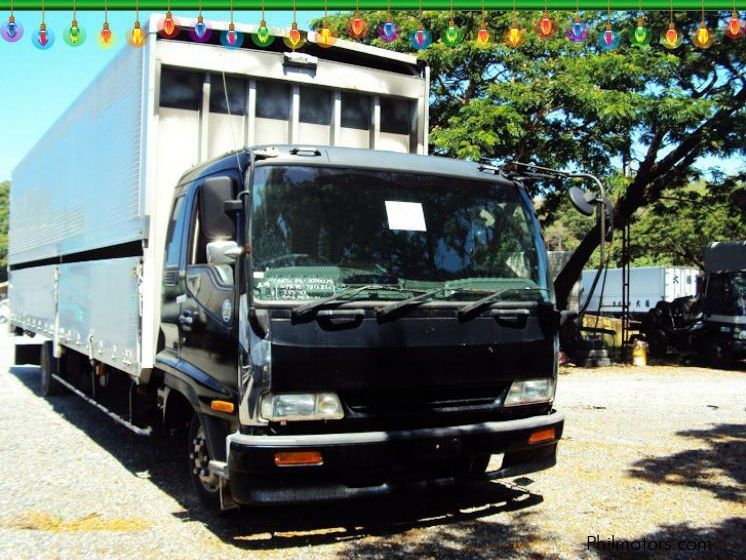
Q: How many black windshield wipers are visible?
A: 3